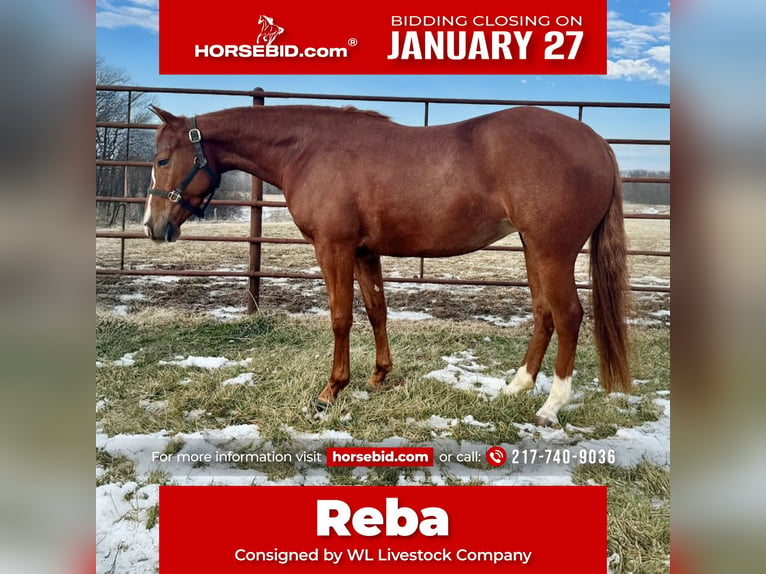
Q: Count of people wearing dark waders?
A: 0